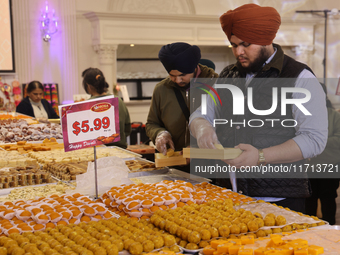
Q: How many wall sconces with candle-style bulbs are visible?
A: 1